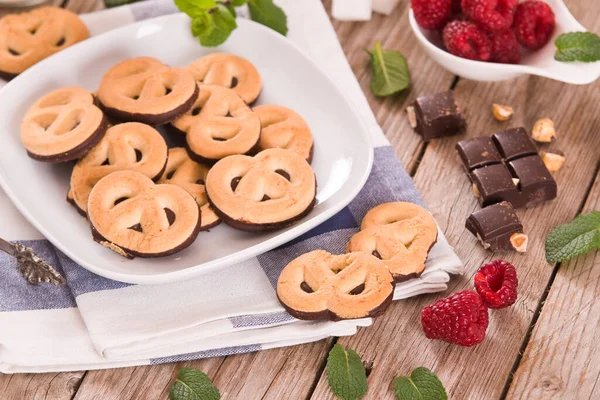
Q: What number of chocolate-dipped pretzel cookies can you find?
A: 12